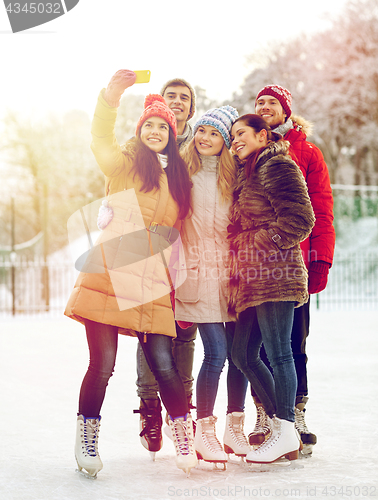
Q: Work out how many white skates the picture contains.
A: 5